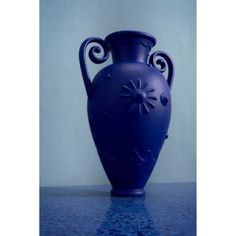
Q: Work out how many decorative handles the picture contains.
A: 2